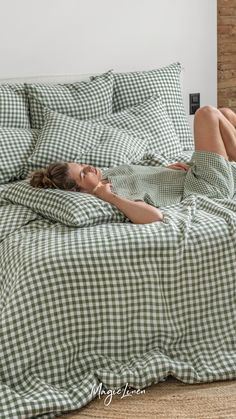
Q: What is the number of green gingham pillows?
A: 7